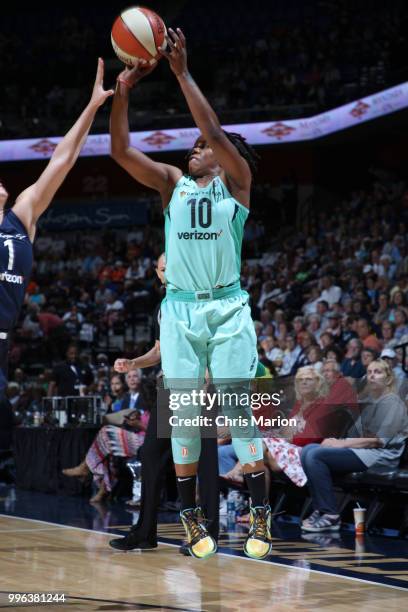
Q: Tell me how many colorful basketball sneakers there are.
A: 2